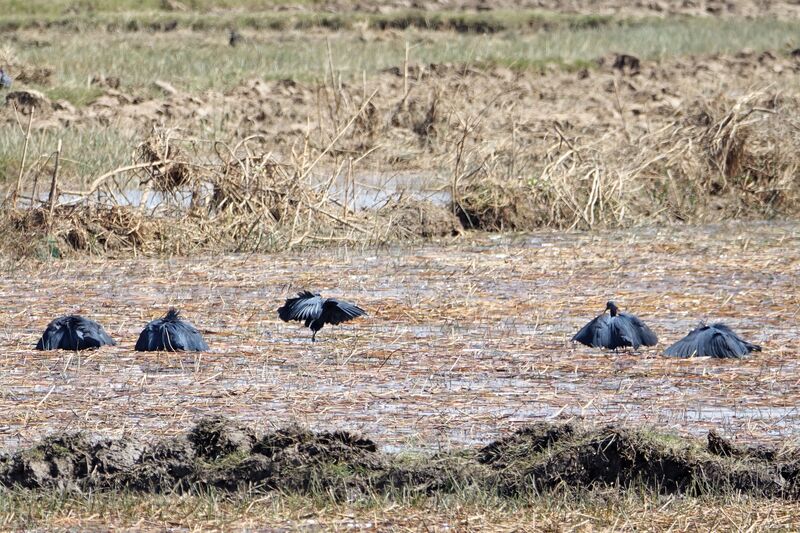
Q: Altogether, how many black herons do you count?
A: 5